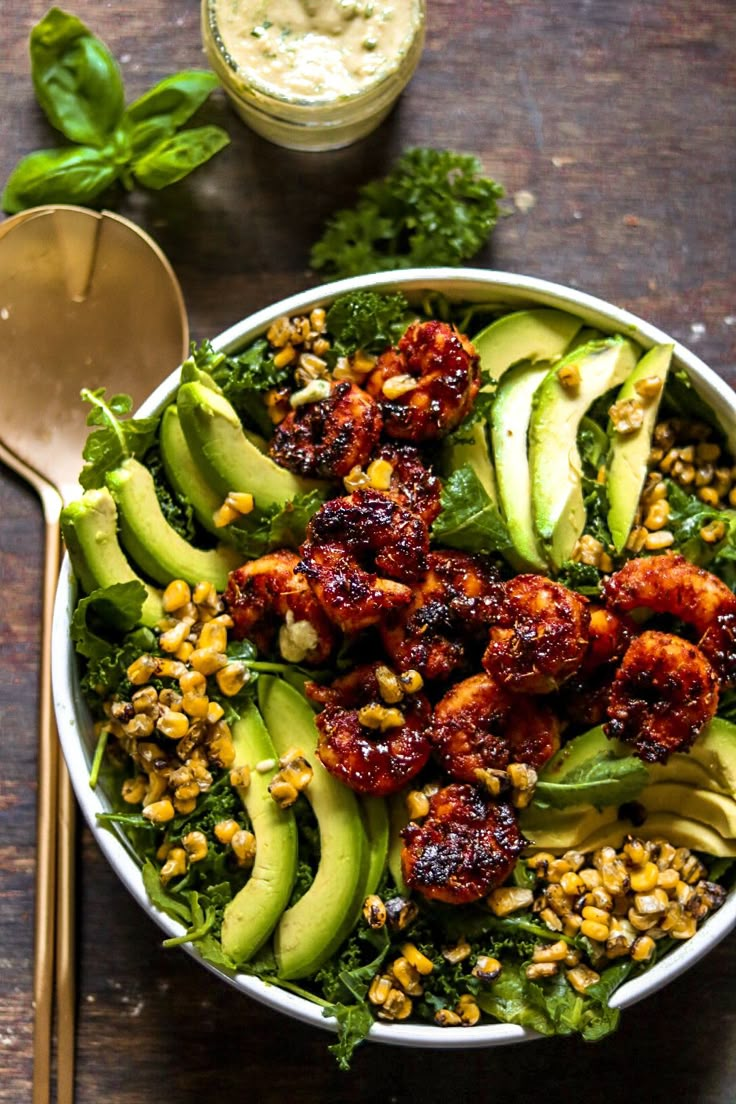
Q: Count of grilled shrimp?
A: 13